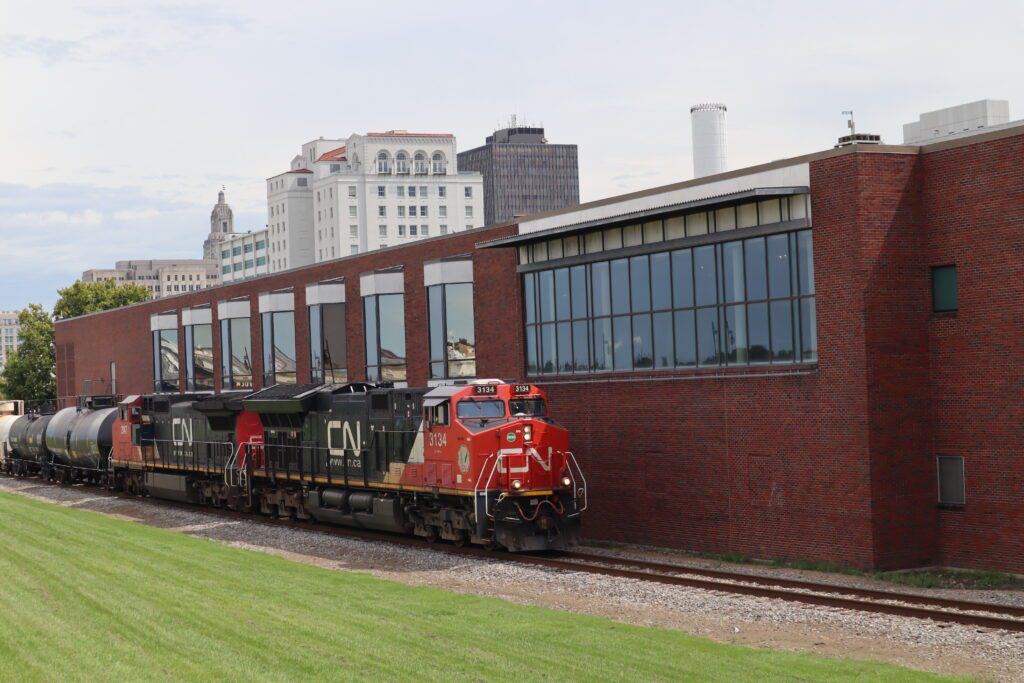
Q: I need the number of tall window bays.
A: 7